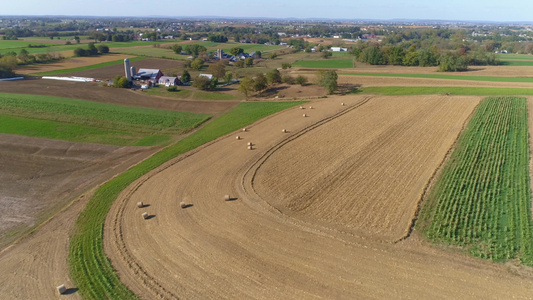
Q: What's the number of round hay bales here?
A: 14